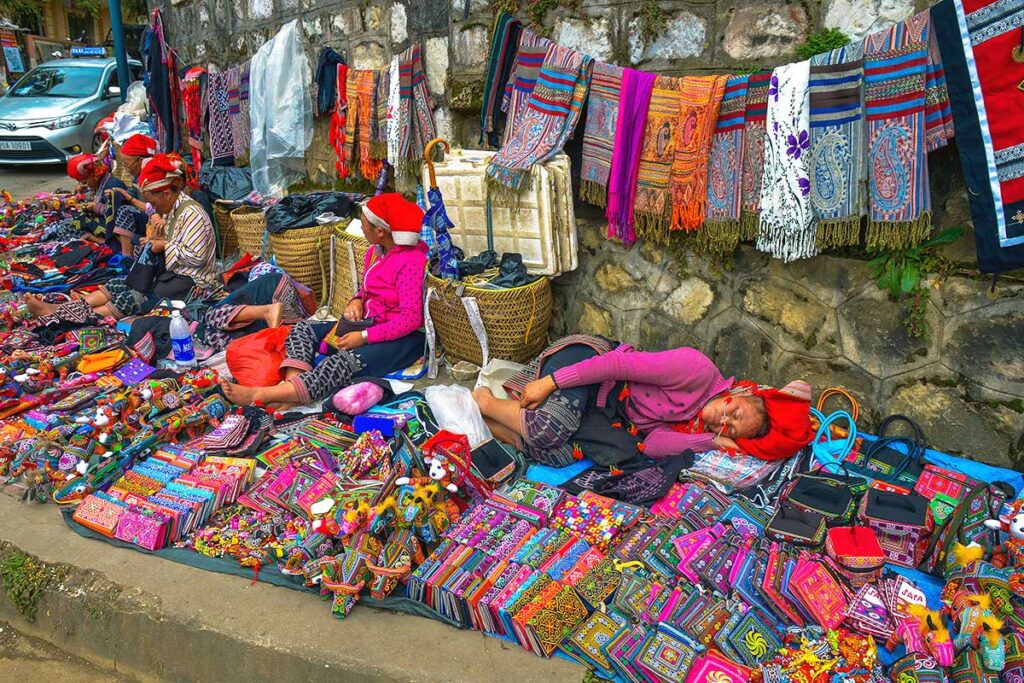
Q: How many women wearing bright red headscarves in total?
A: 5